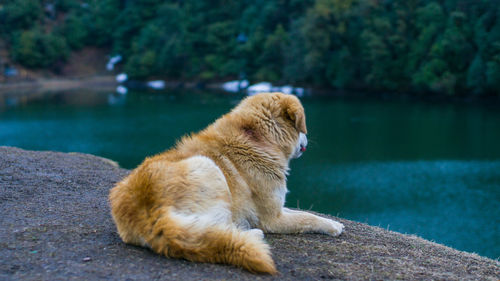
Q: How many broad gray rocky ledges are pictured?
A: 1